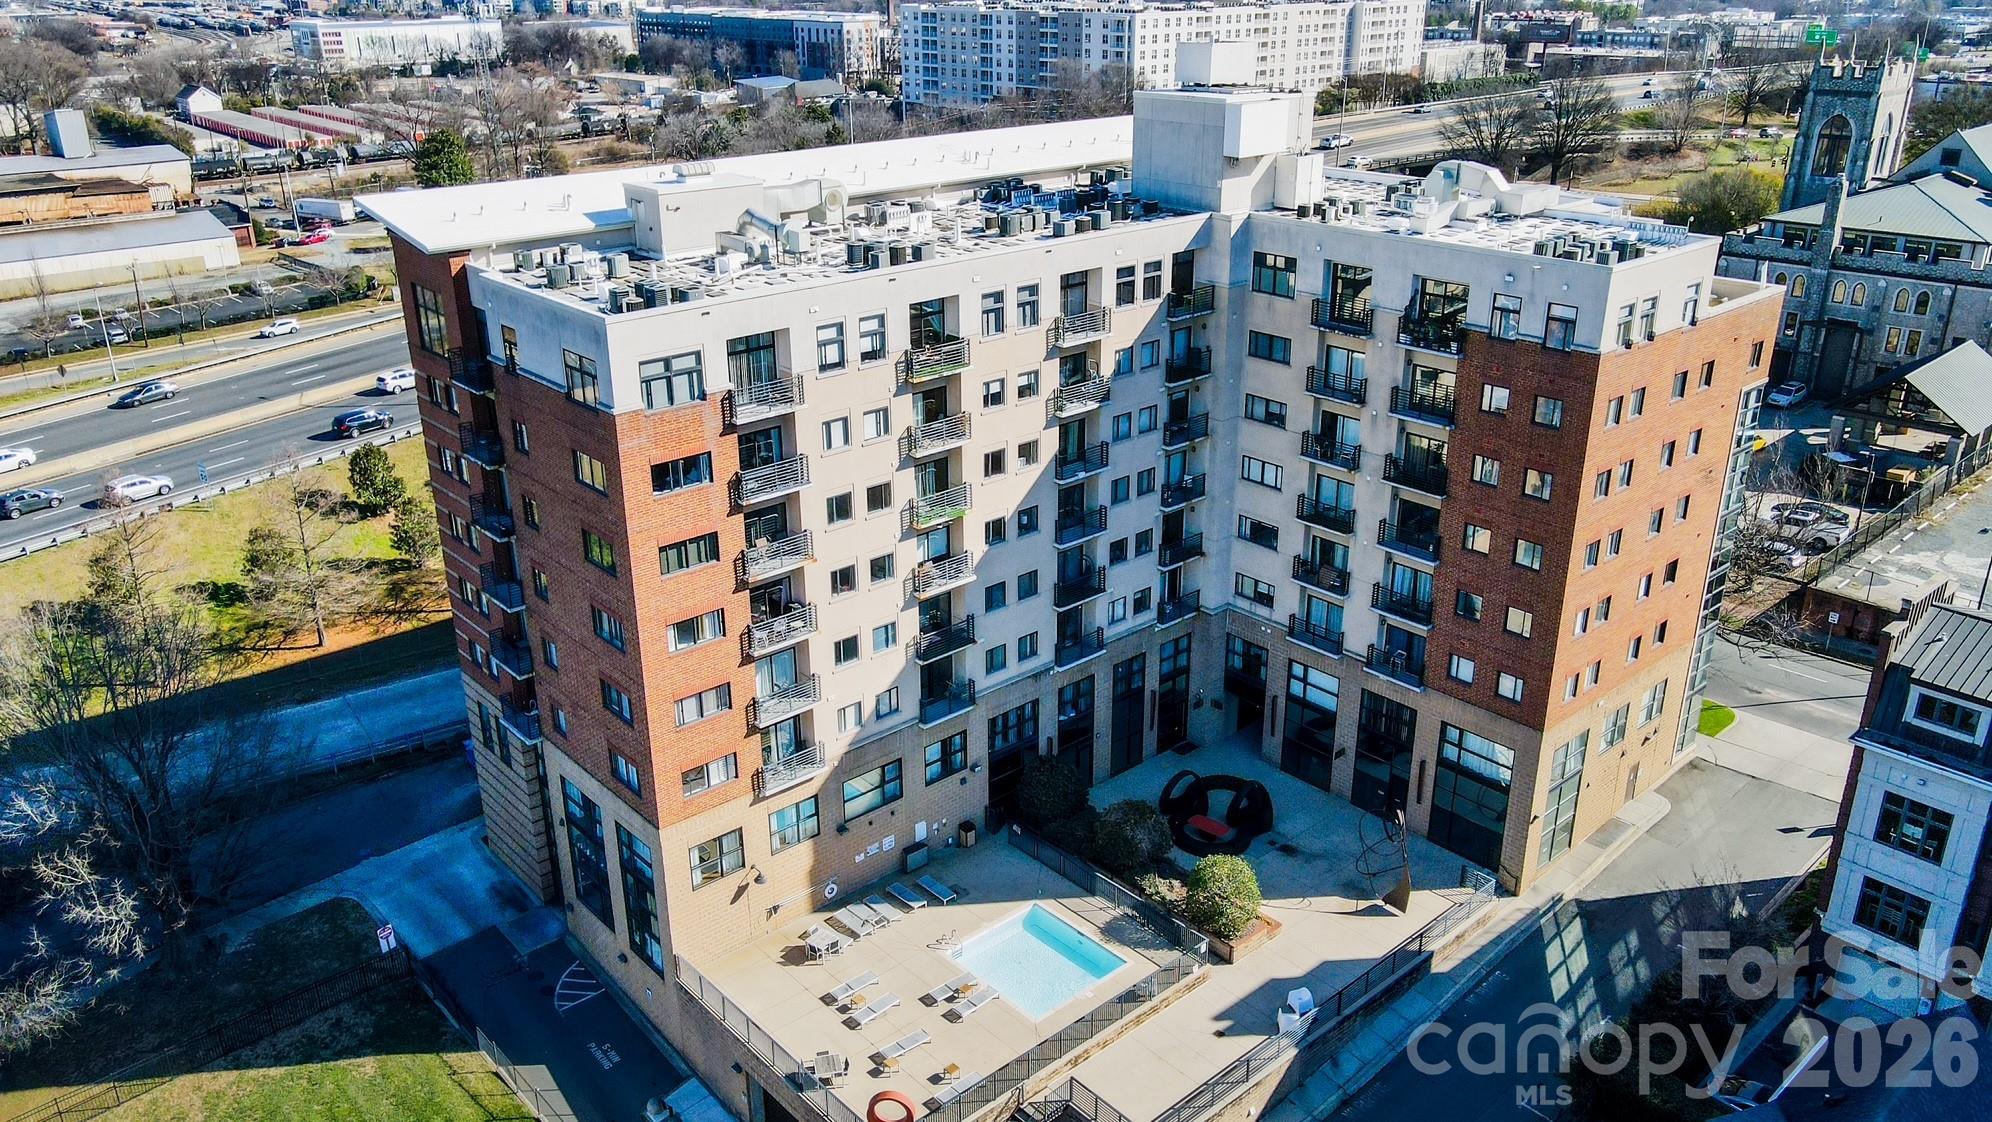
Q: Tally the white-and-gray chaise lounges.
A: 12